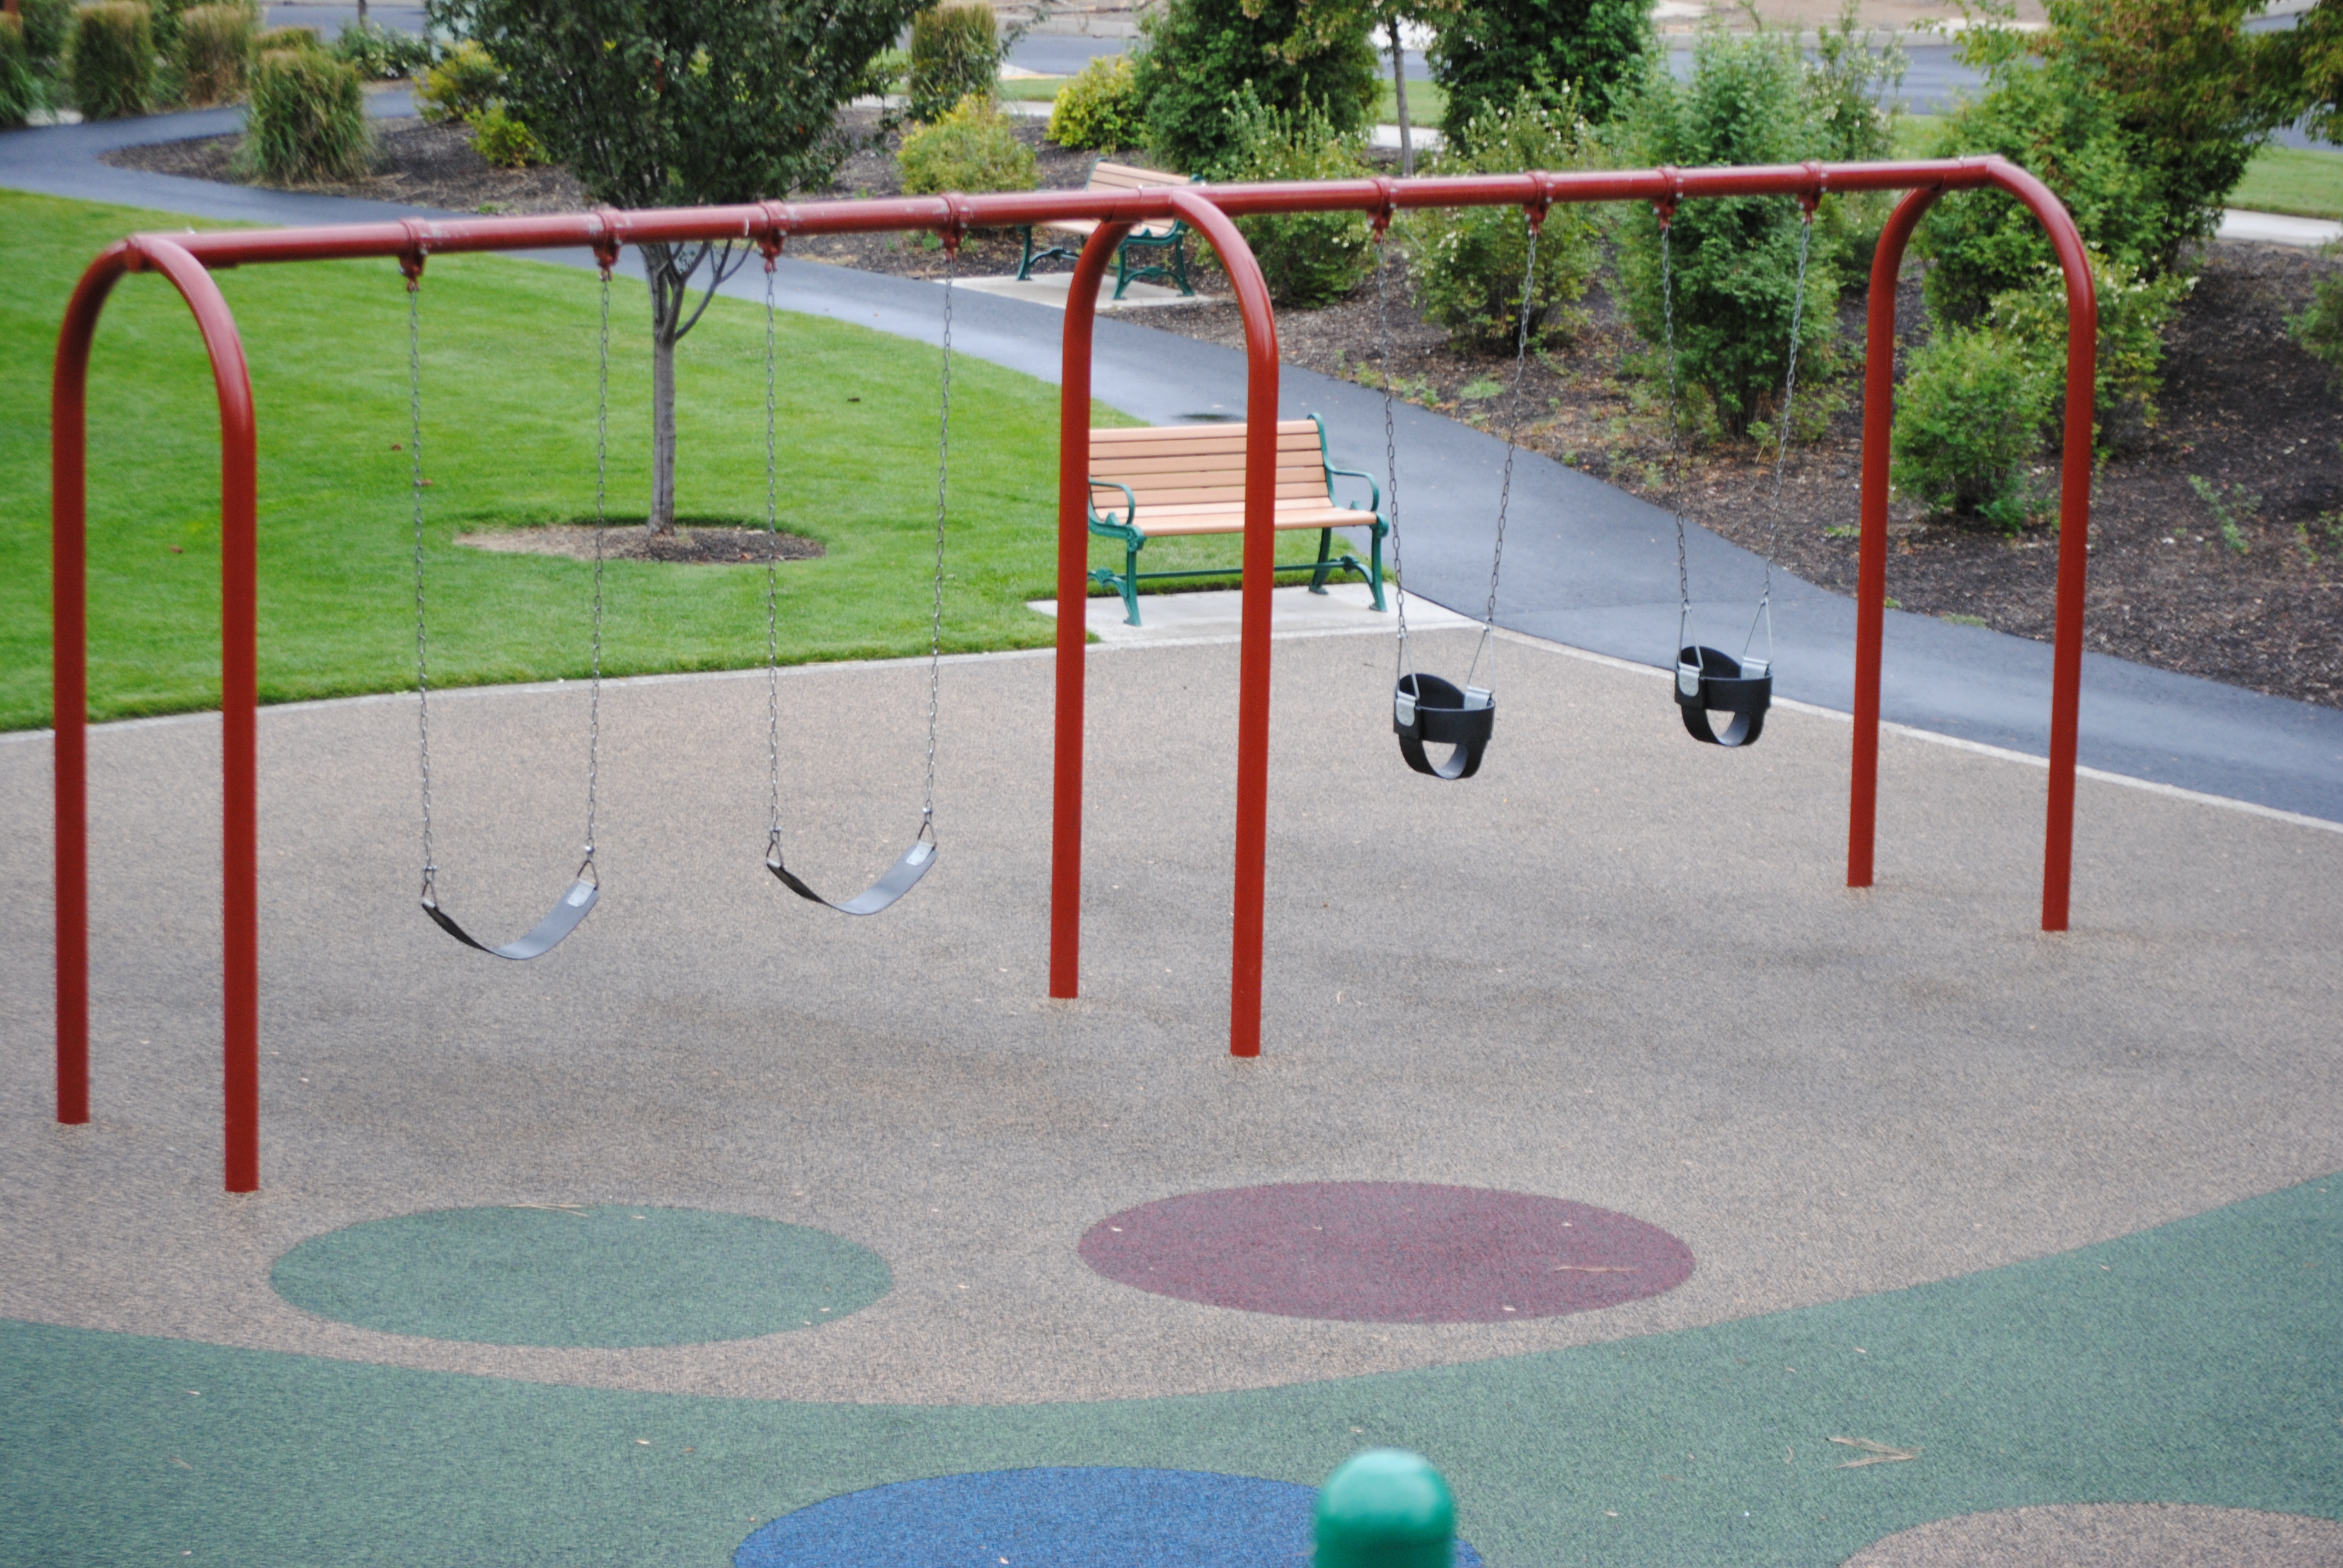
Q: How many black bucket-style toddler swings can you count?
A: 2